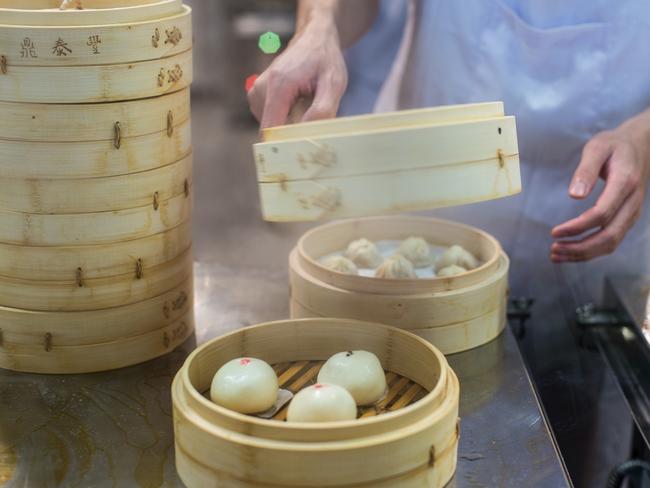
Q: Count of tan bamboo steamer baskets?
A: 8